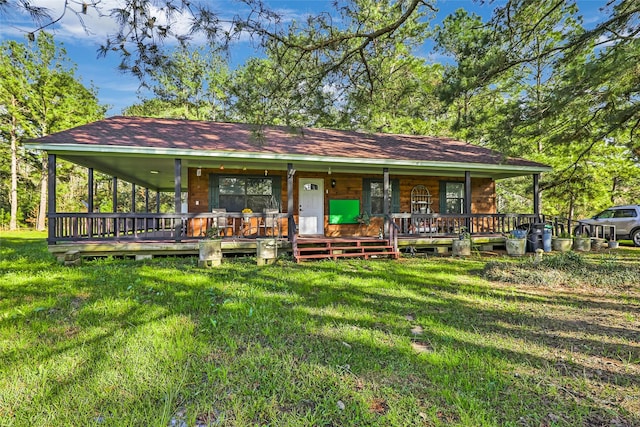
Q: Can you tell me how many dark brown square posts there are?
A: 11